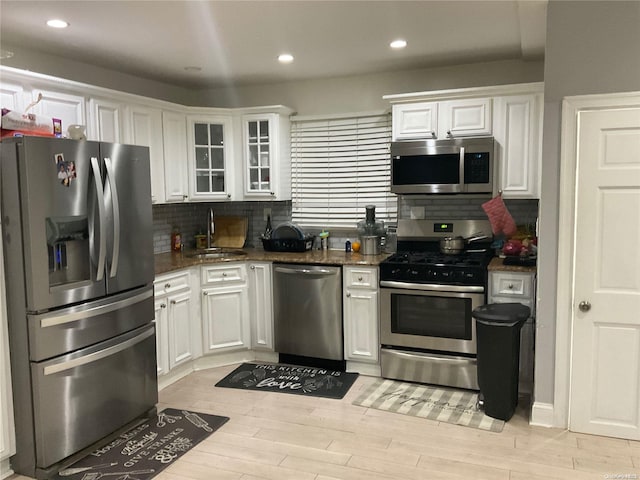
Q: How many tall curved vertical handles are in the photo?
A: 2